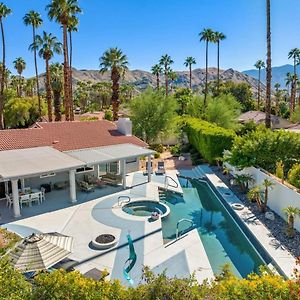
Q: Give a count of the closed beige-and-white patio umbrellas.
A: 0